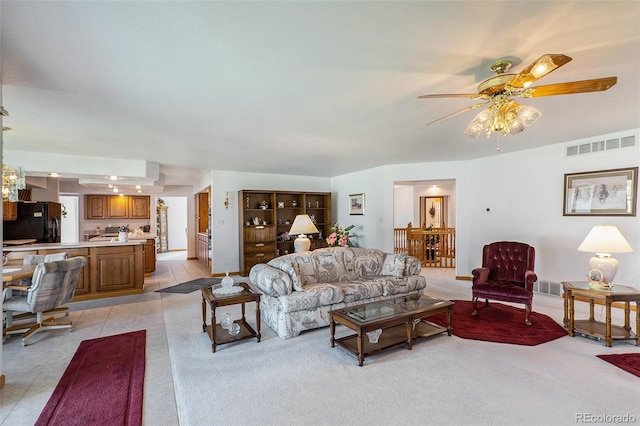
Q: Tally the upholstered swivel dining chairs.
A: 2